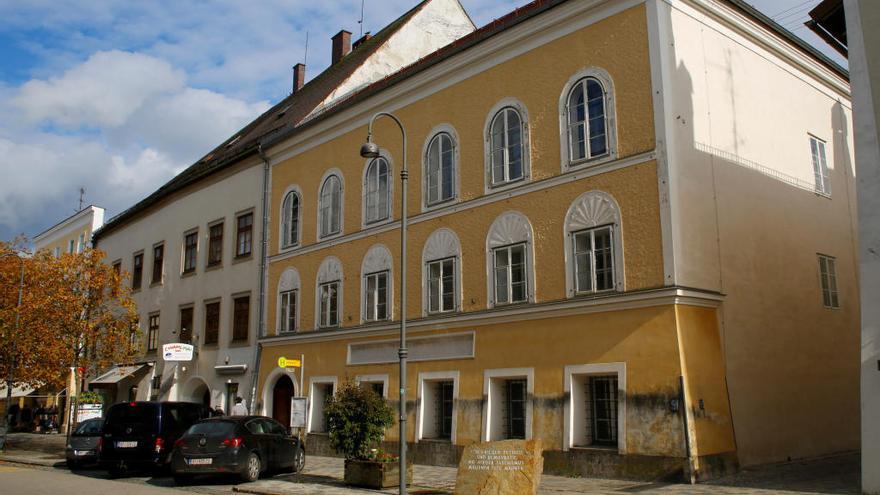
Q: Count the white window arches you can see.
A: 12